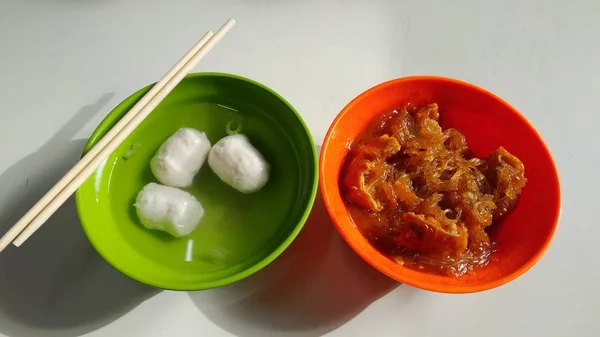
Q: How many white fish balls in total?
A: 3